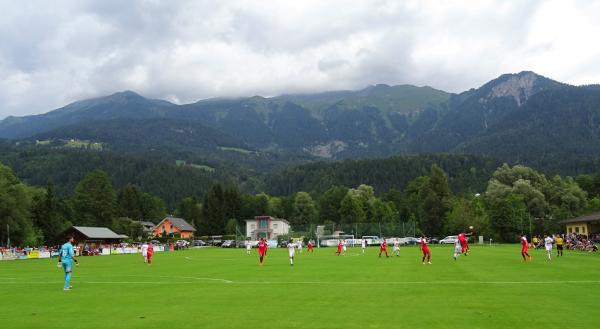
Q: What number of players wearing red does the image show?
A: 8